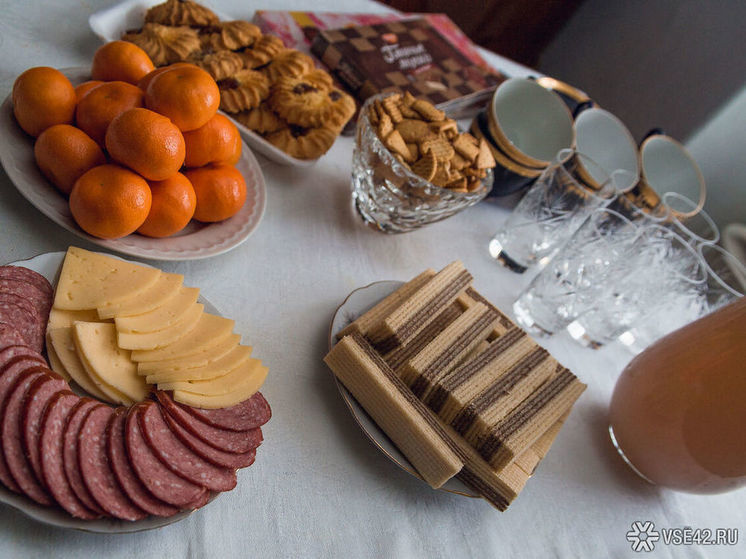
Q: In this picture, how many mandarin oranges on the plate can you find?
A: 12